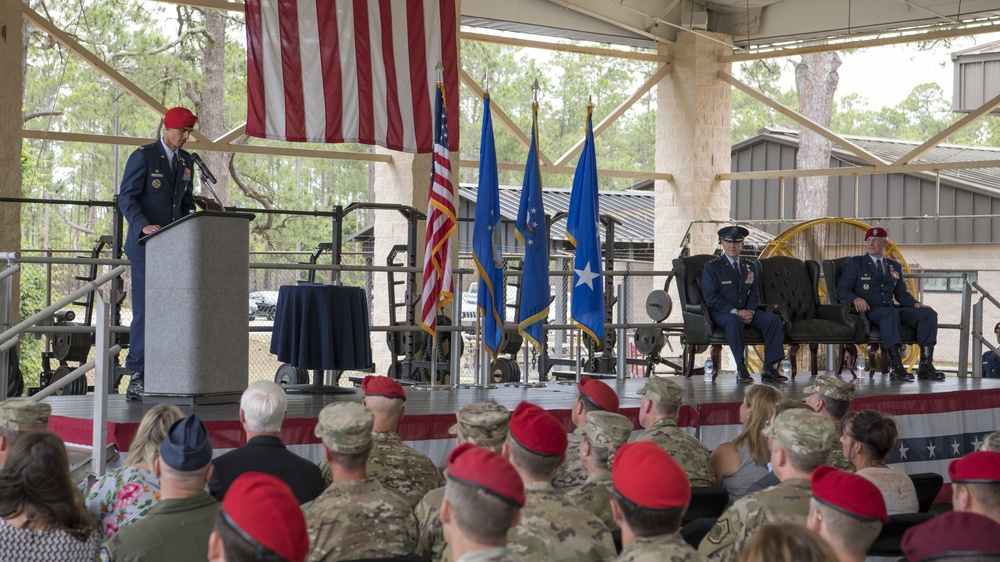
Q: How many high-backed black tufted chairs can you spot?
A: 3